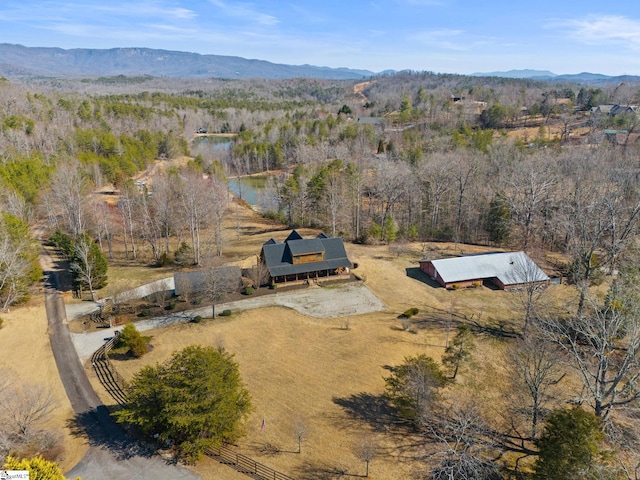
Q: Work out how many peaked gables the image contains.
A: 3